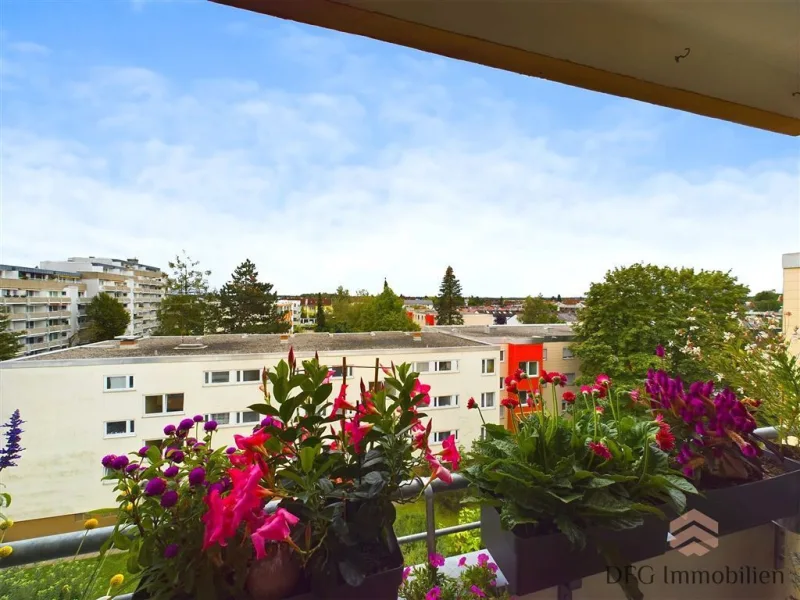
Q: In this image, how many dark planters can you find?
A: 3